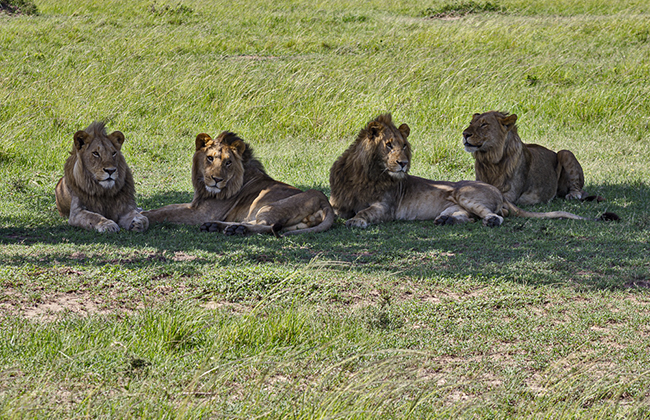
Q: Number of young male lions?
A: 4